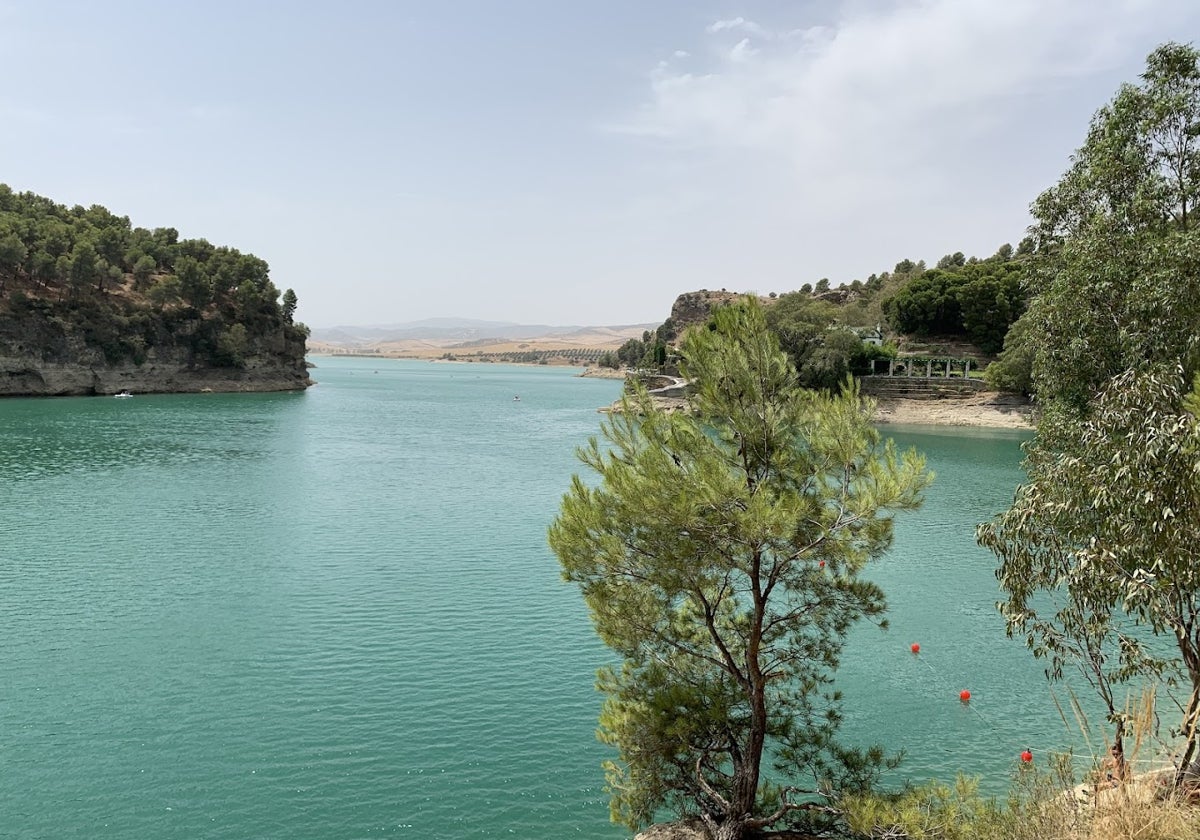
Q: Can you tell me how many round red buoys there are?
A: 4